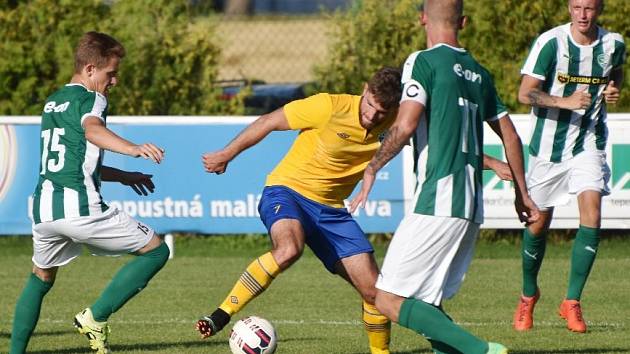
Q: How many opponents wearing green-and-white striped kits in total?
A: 3